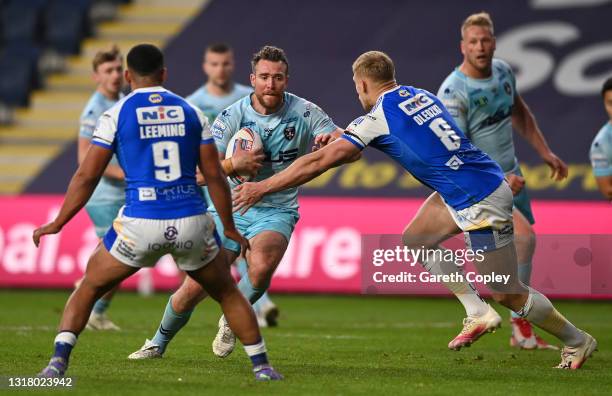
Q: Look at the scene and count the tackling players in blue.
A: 2